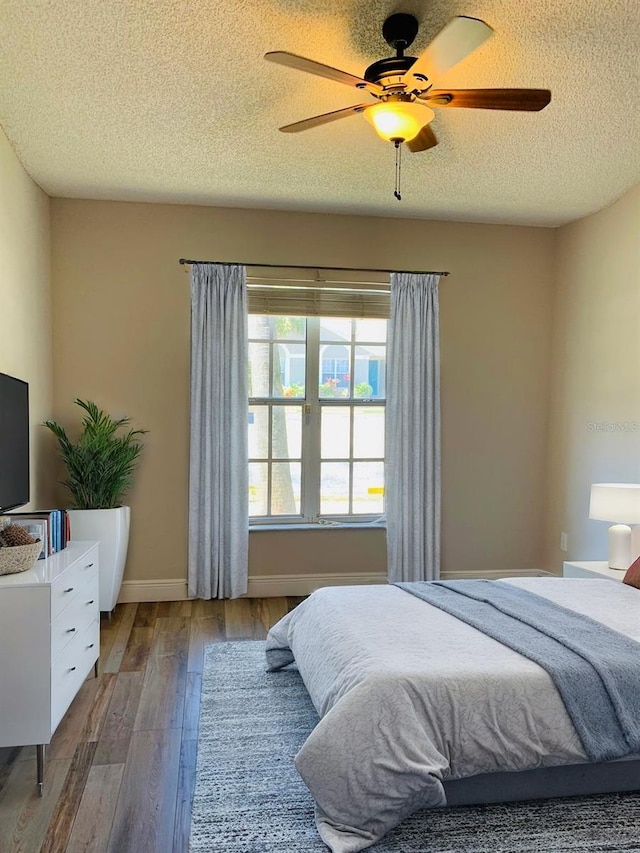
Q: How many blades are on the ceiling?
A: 5